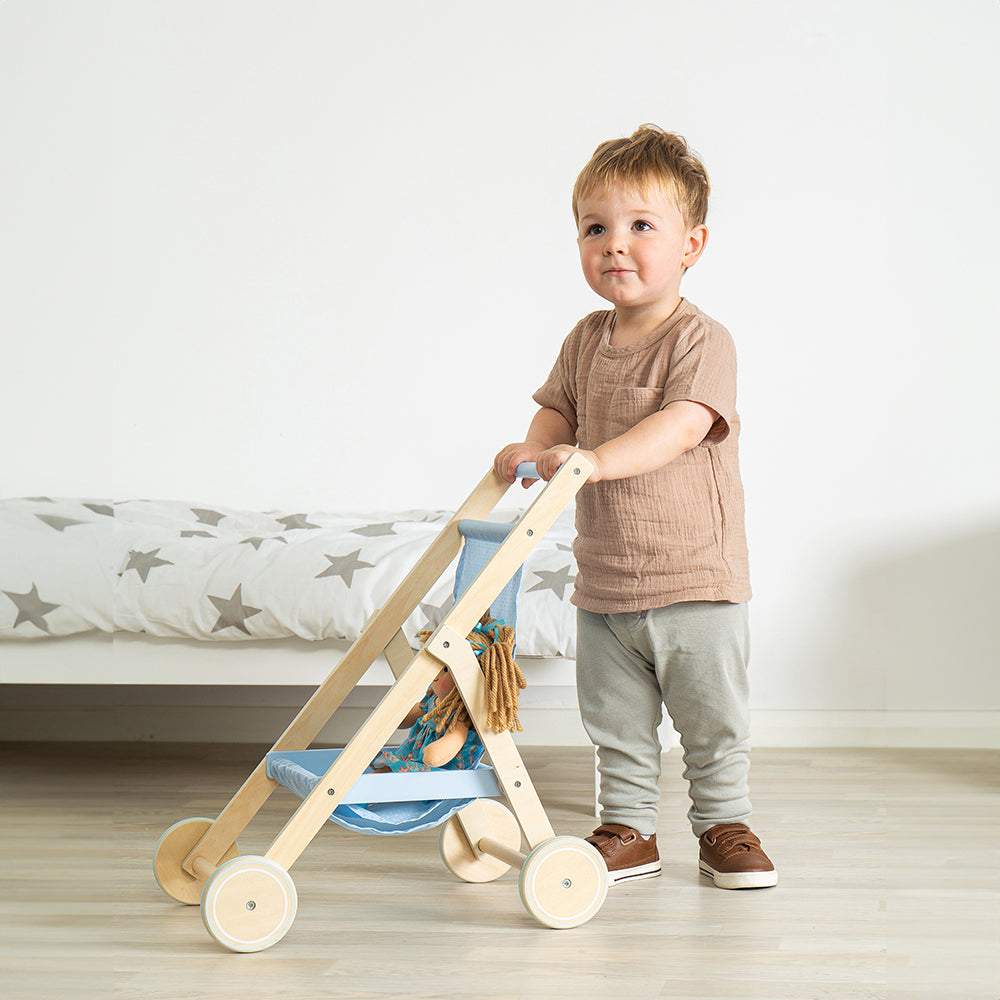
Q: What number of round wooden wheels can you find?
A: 4